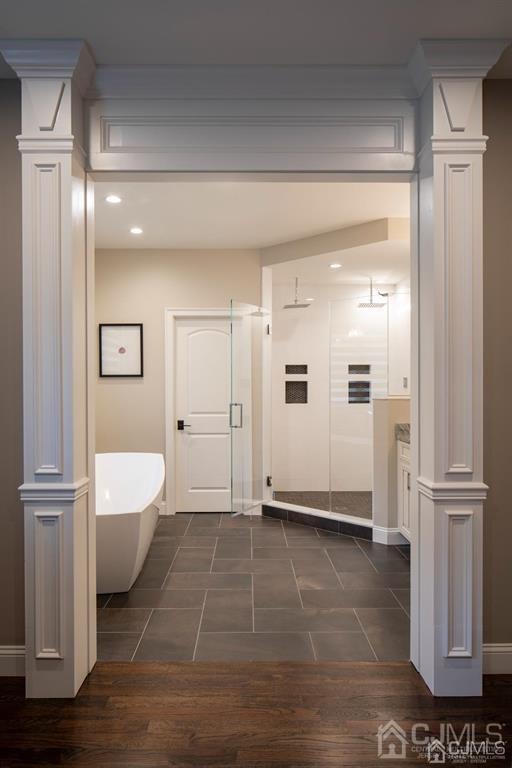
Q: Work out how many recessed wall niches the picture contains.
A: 4